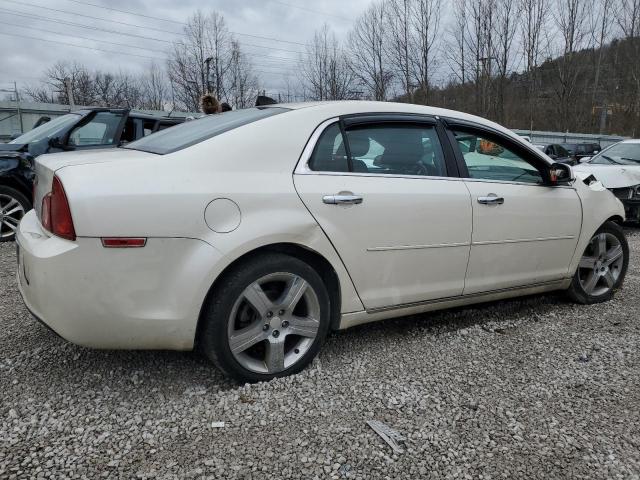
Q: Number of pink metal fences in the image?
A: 0